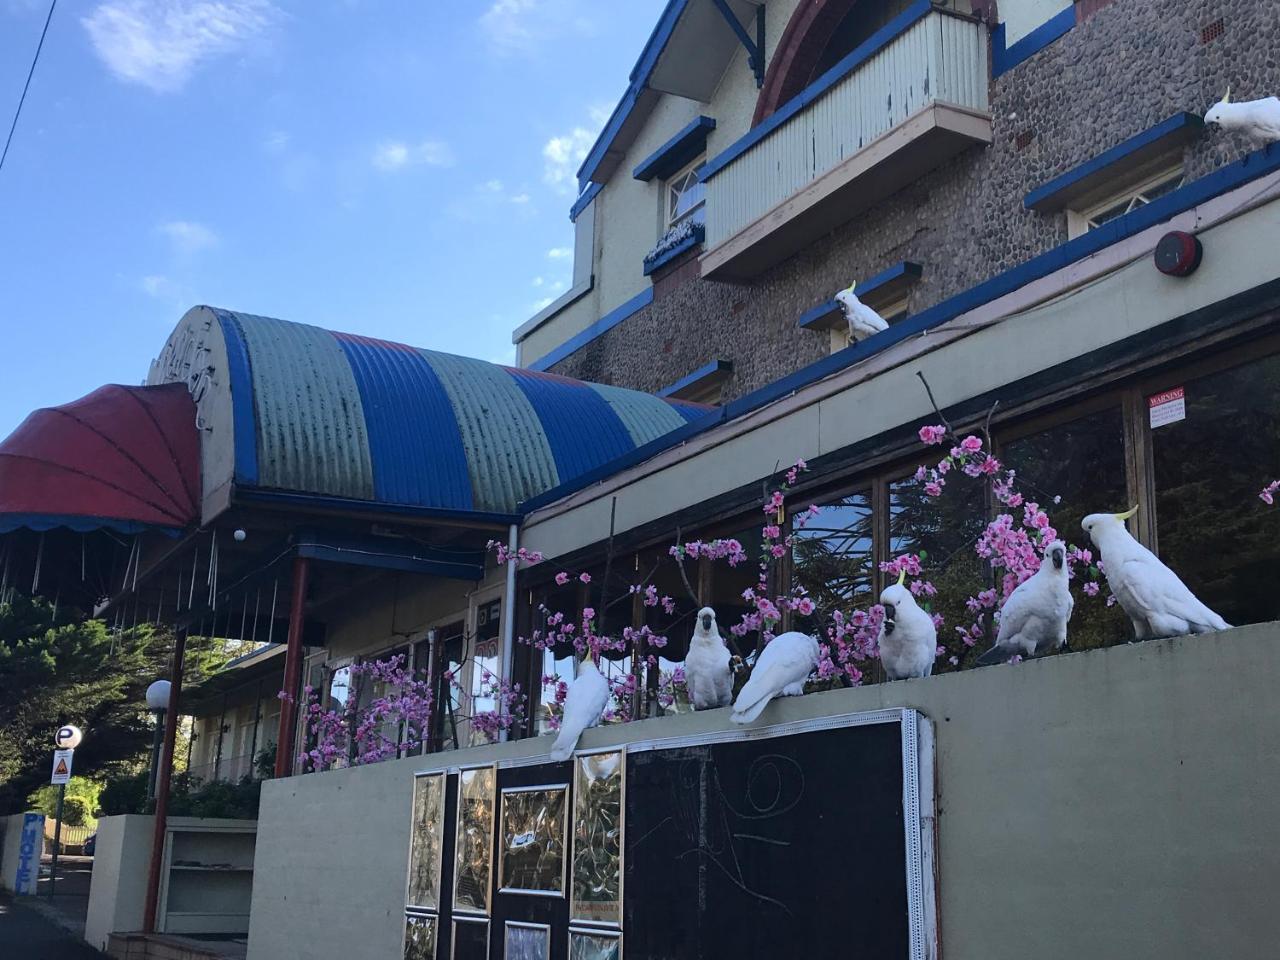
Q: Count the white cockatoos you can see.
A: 8